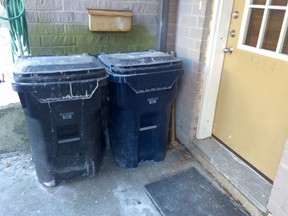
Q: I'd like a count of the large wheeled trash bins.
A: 2